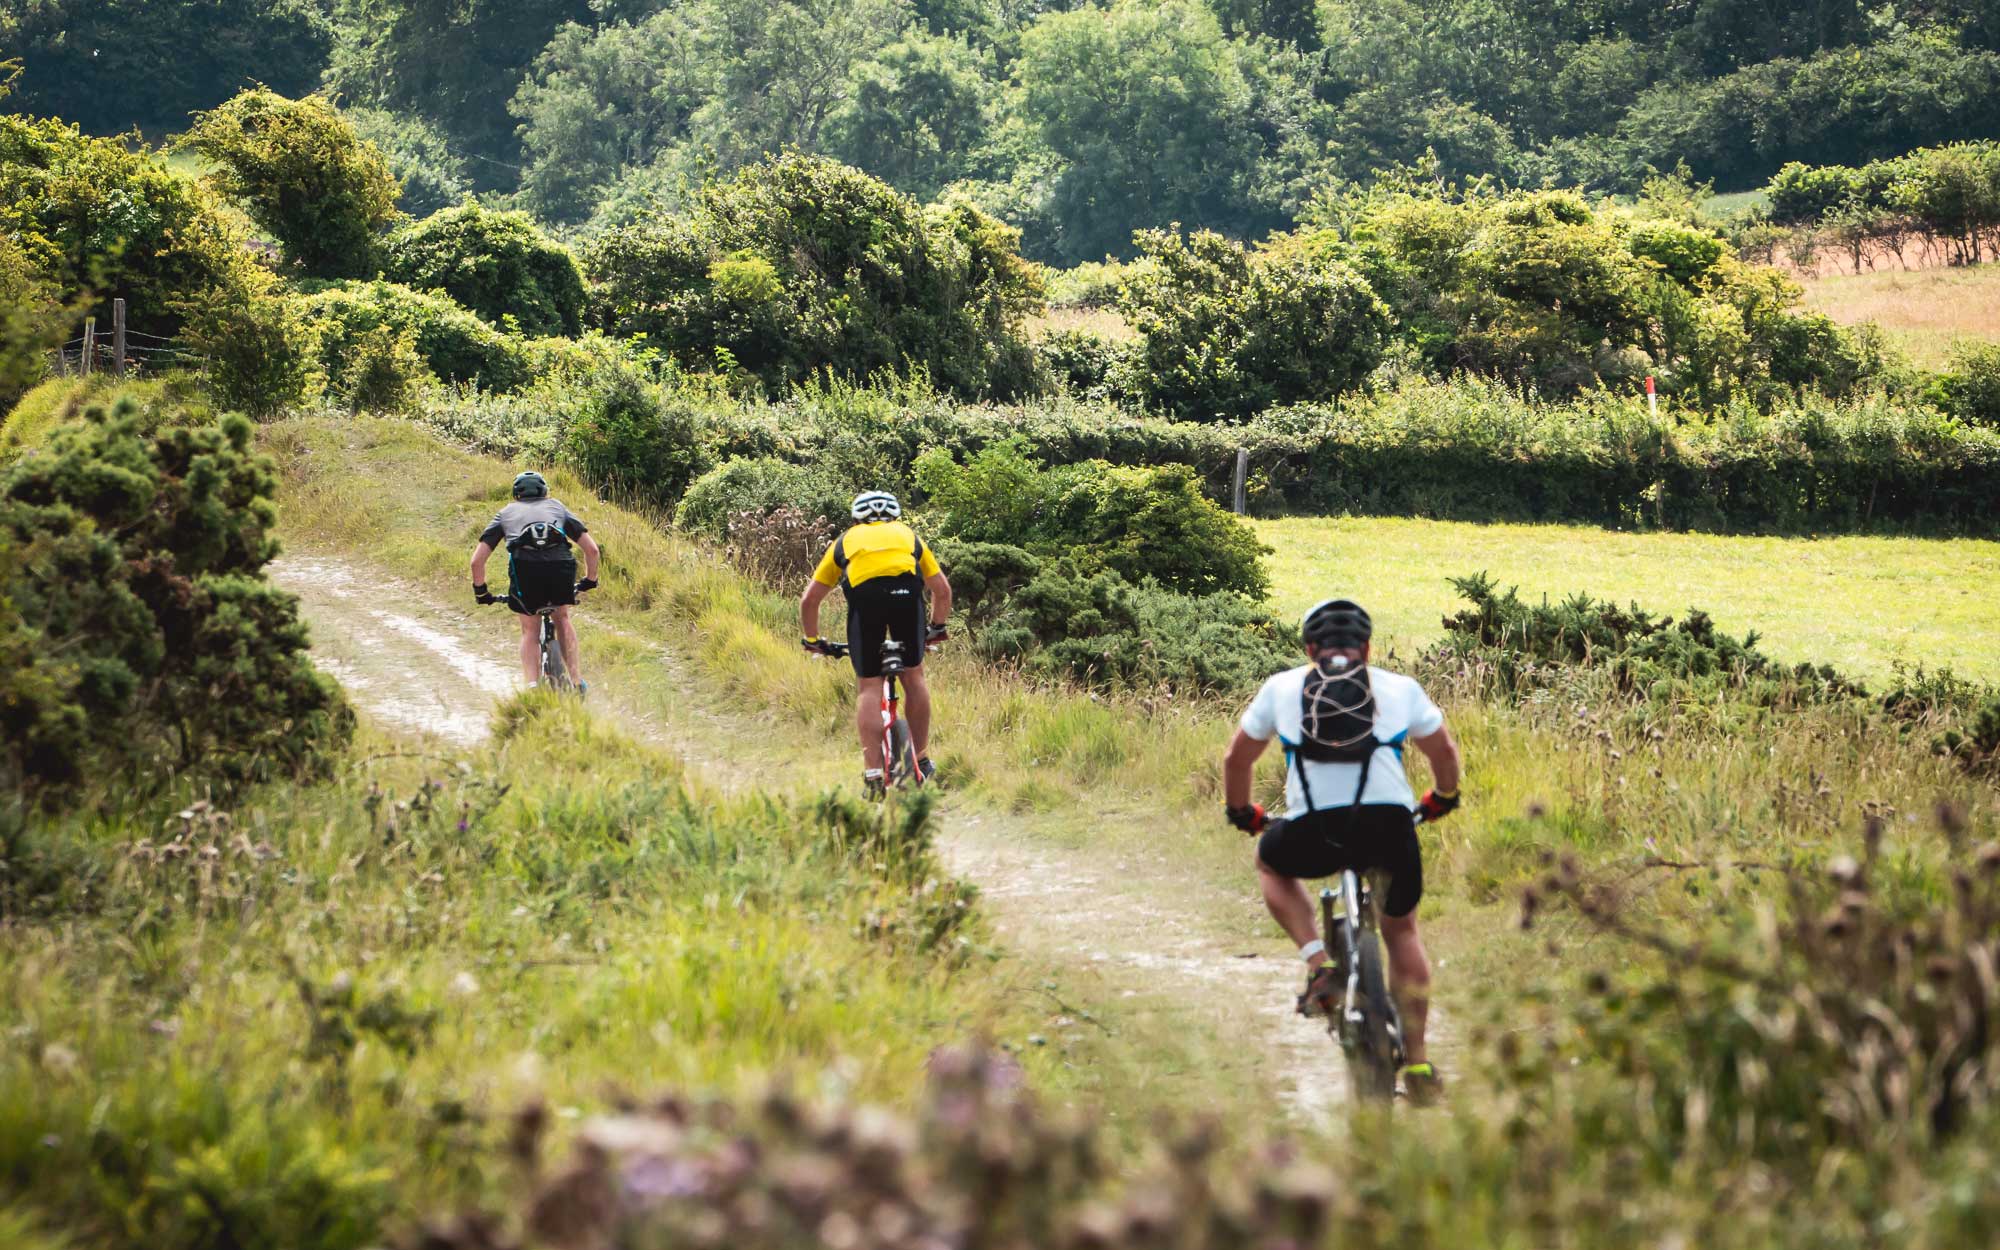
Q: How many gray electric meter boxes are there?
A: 0